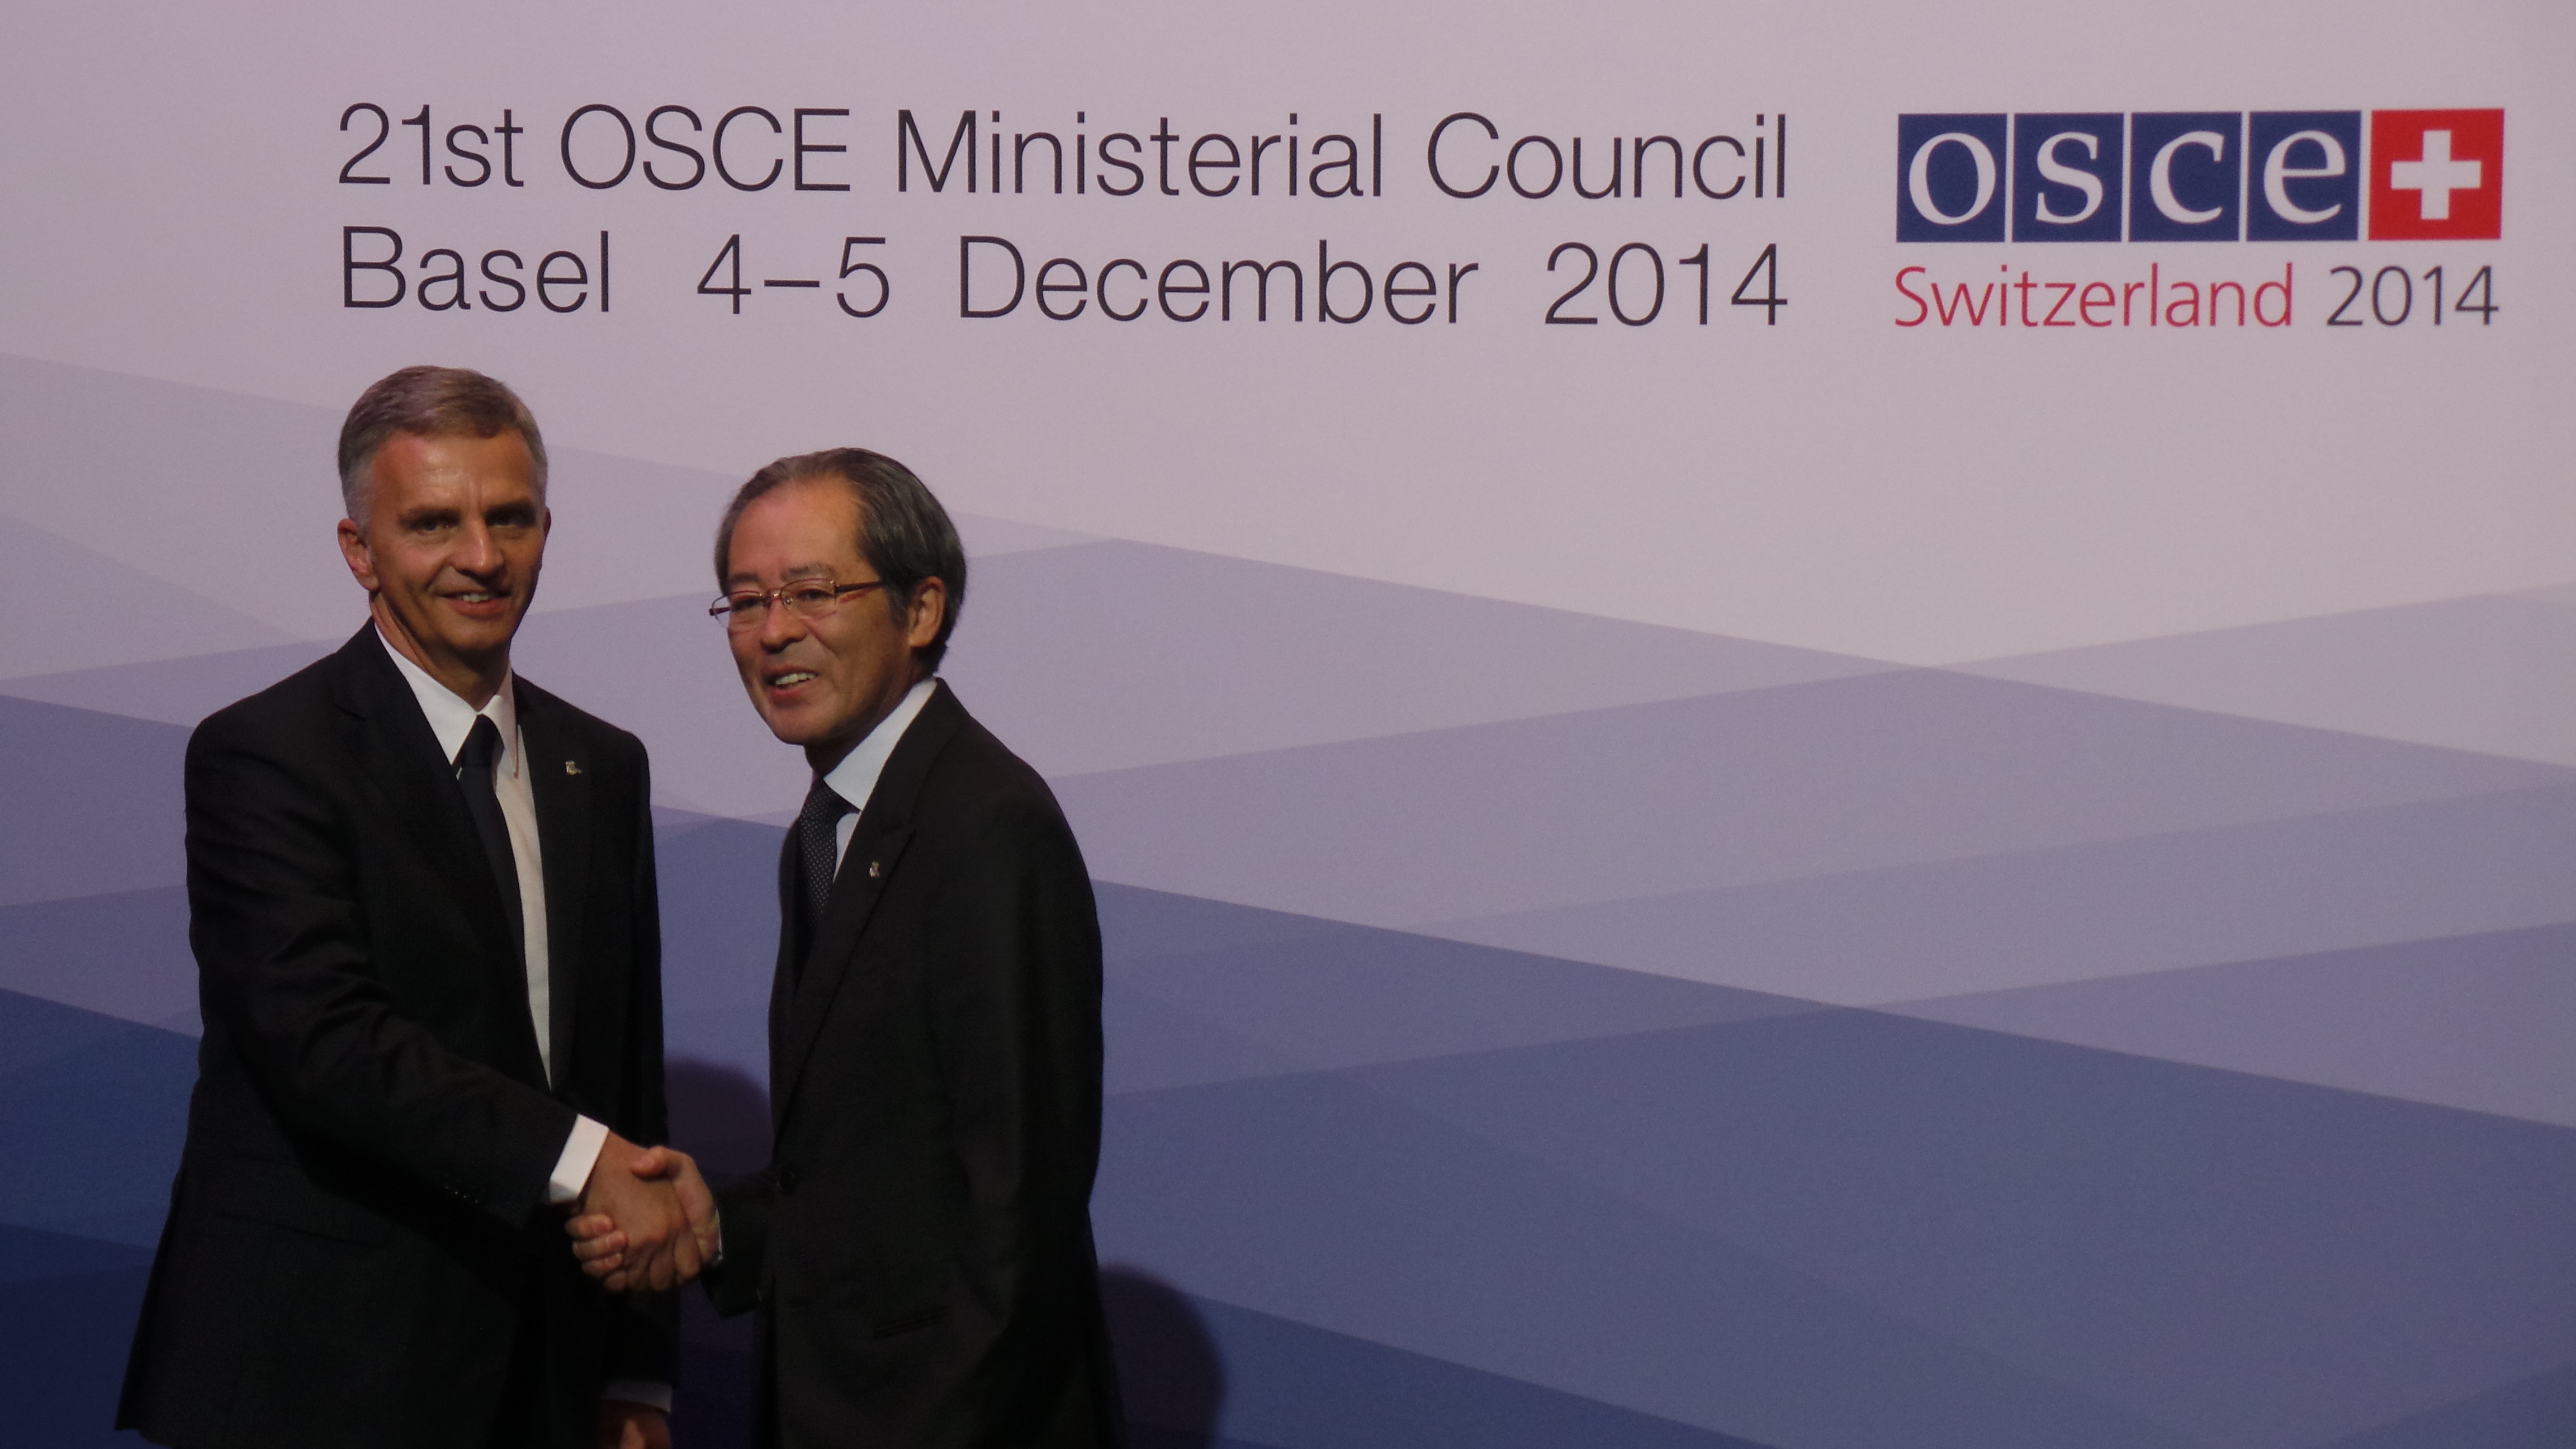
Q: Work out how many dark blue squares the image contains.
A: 4